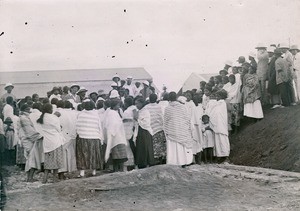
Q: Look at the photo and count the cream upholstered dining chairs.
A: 0